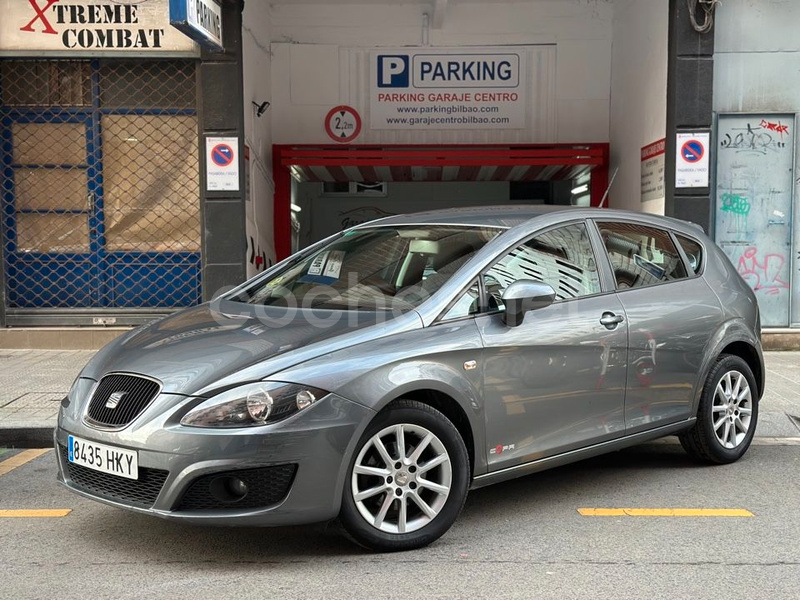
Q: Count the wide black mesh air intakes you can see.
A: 2